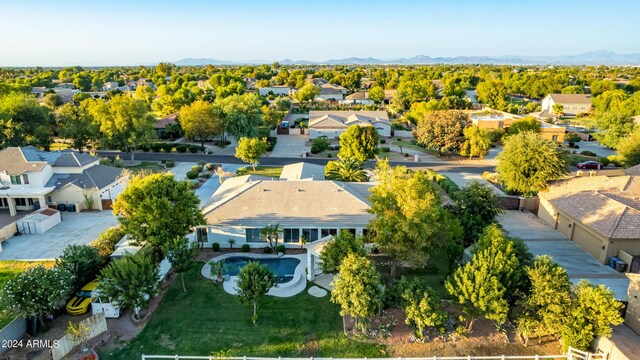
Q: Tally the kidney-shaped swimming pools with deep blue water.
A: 1